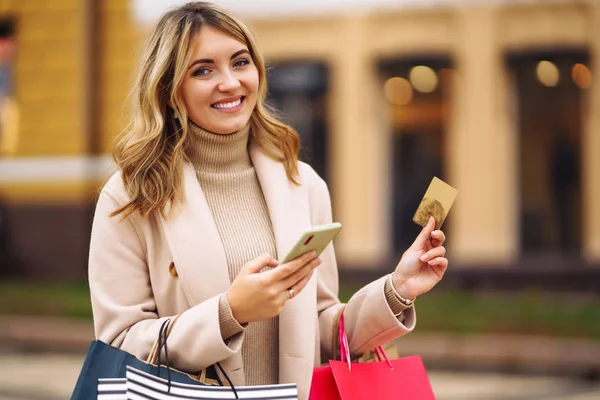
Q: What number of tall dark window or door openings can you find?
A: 3